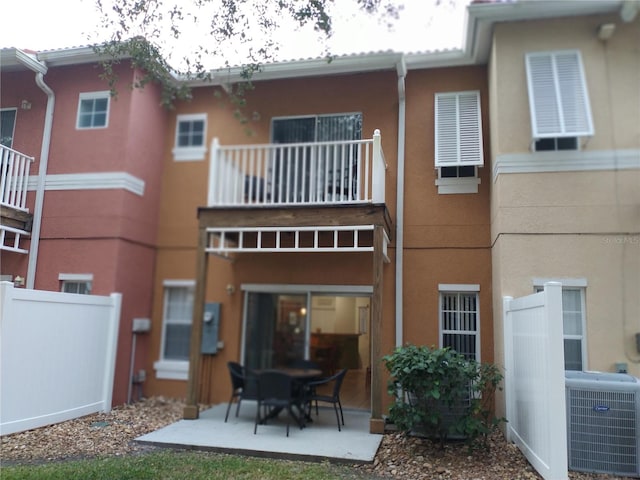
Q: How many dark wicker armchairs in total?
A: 4